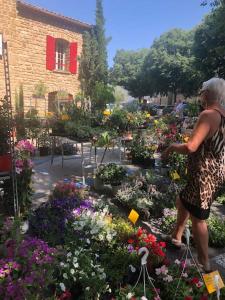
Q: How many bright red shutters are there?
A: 2